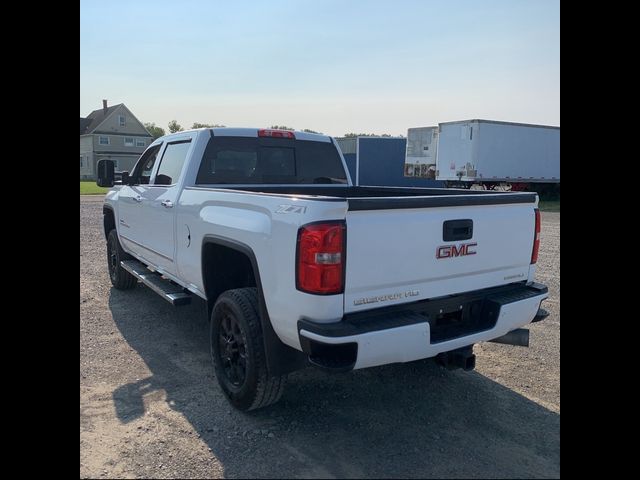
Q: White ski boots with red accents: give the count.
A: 0